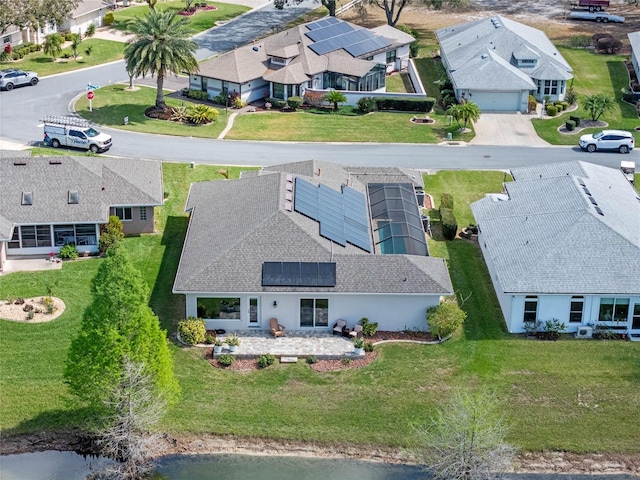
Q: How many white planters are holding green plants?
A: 3